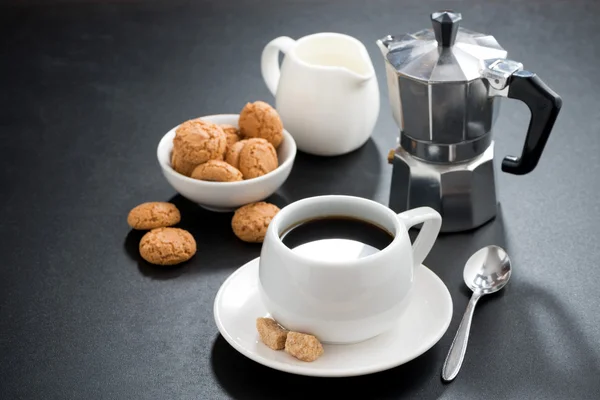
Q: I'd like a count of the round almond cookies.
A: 10